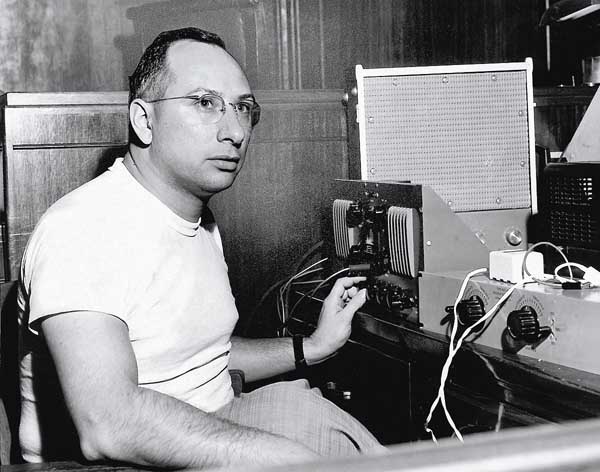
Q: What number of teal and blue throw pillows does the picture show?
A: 0